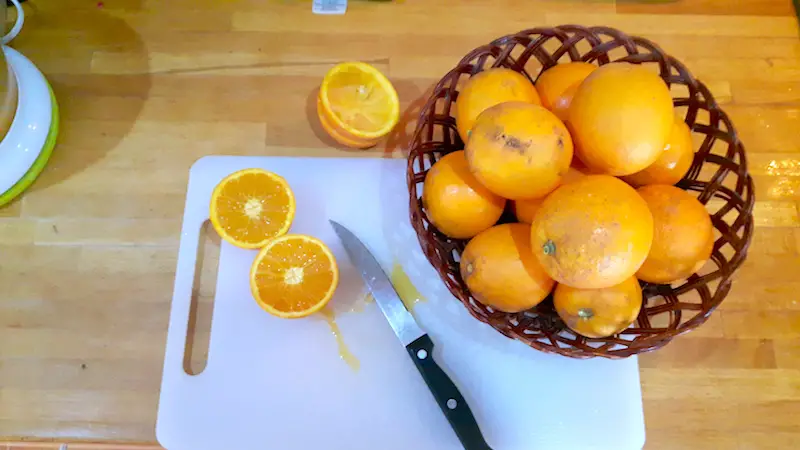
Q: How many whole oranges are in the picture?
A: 11